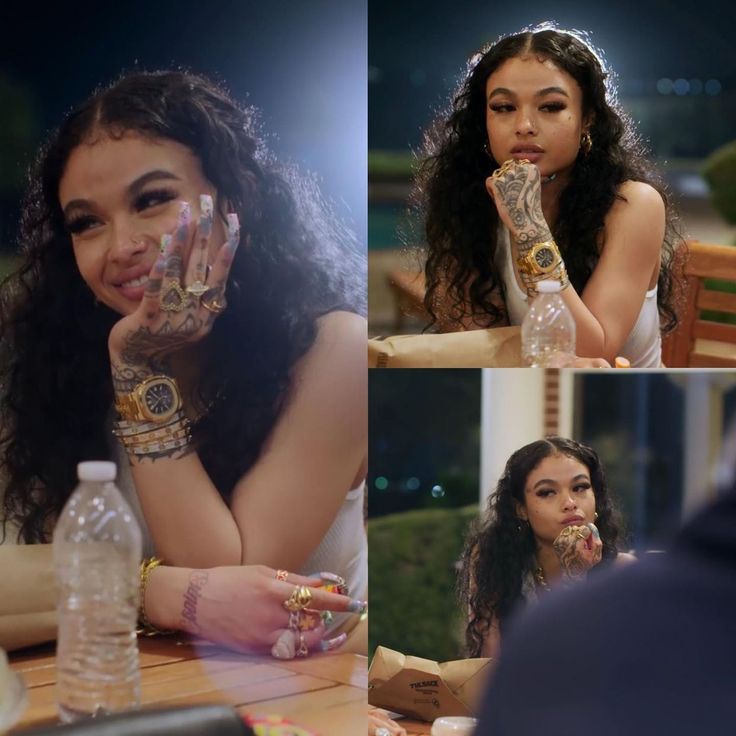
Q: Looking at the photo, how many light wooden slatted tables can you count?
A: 1